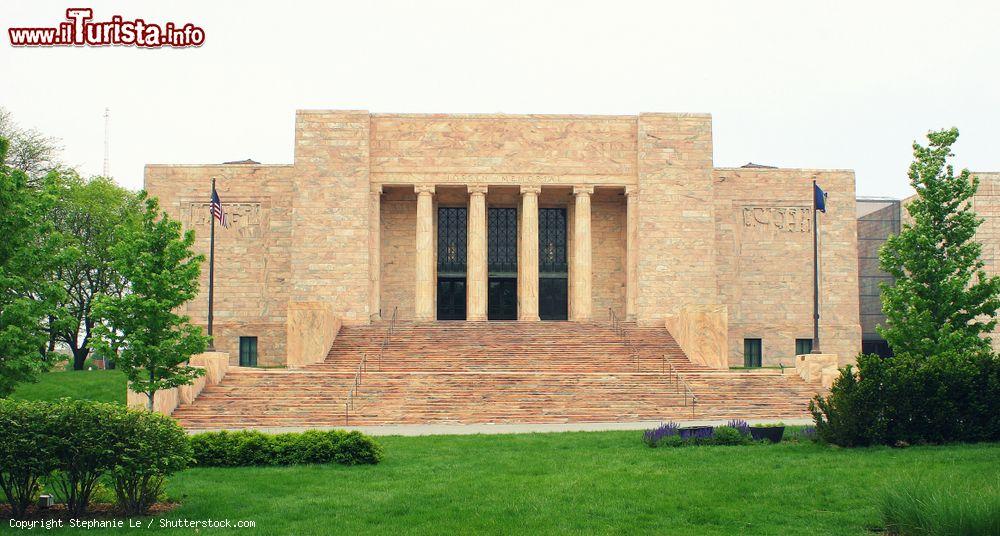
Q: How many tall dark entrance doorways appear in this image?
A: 3